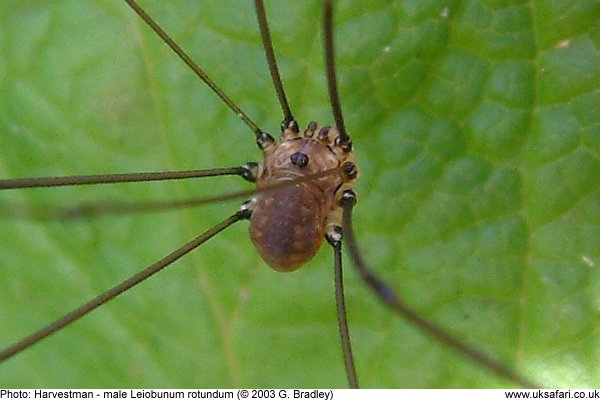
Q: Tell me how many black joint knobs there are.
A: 8